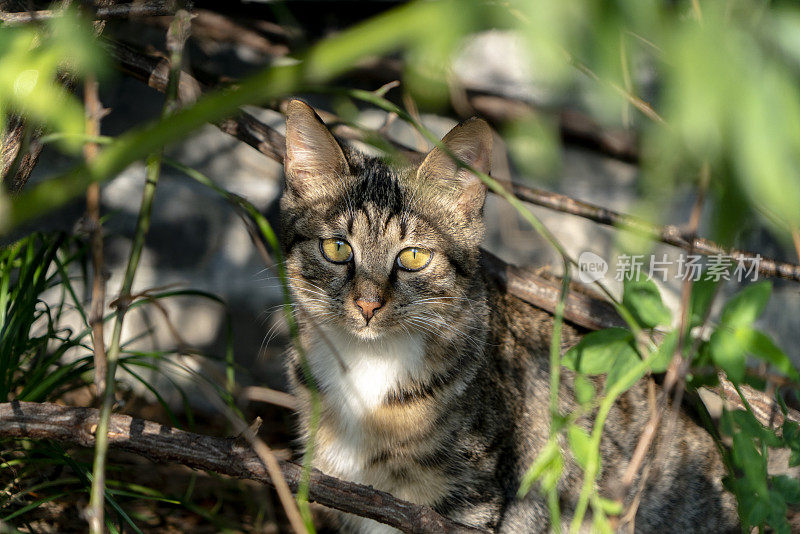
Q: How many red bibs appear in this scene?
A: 0